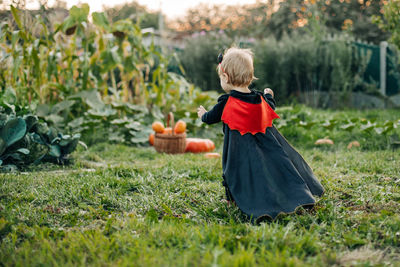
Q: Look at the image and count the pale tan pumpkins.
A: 2